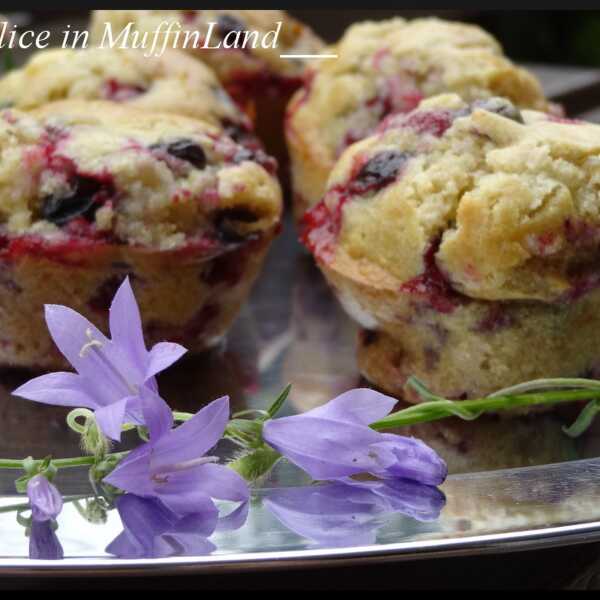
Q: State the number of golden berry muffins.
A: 5